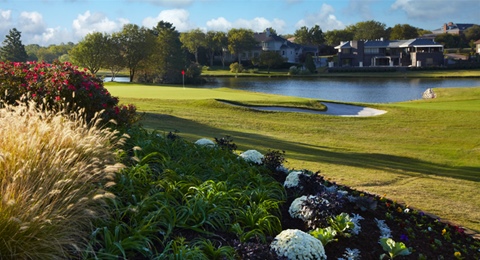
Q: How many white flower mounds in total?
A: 5